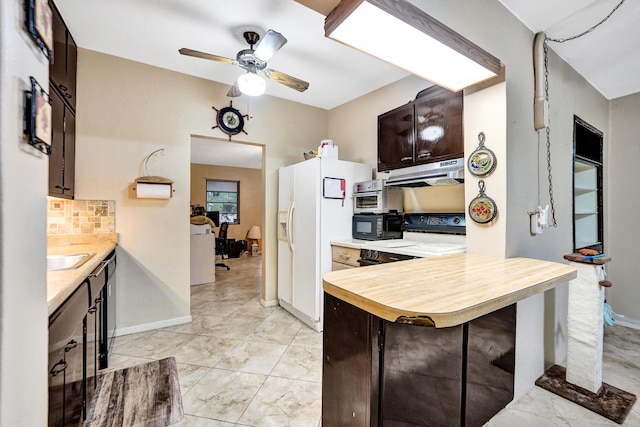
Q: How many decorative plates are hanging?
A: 2